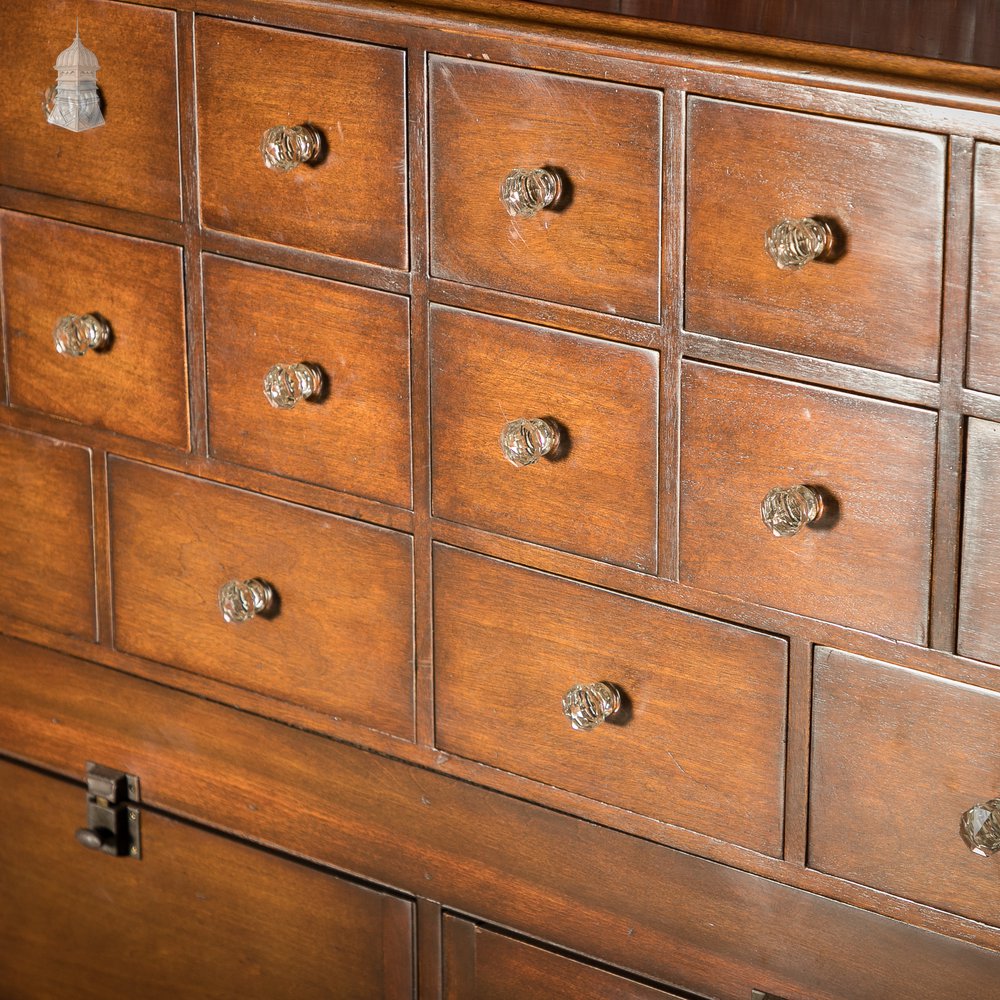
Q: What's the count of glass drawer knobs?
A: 11